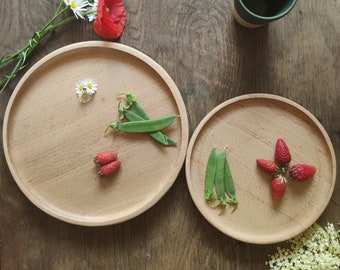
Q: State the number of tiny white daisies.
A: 3